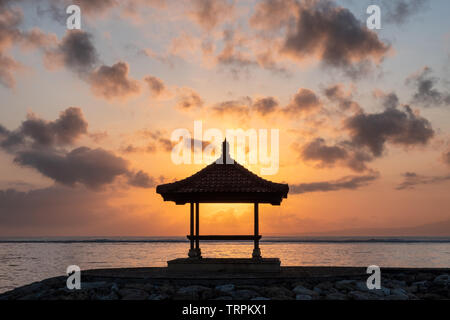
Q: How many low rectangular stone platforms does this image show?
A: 1